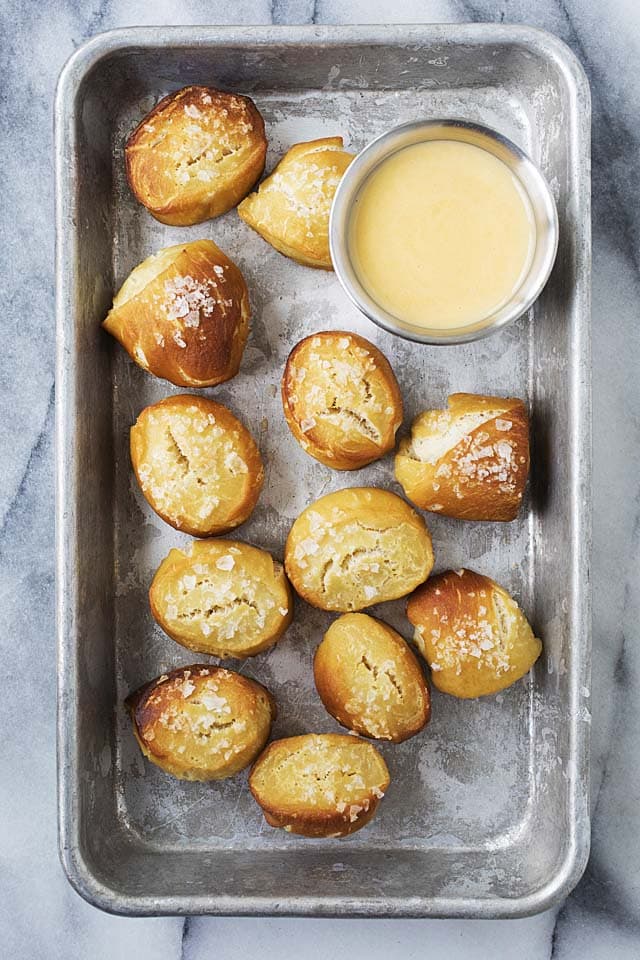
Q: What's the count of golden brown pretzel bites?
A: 12